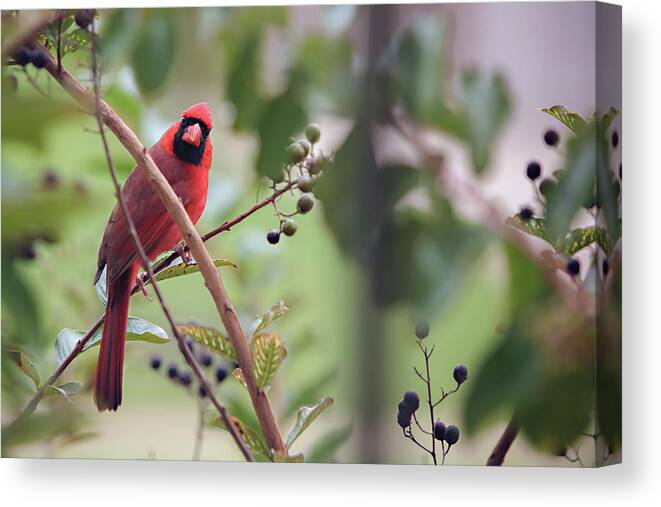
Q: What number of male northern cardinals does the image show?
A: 1